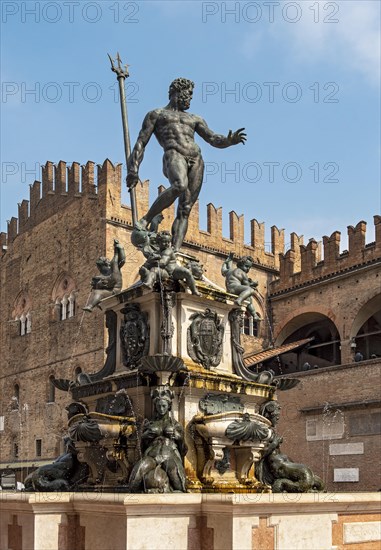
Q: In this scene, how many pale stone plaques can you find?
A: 3